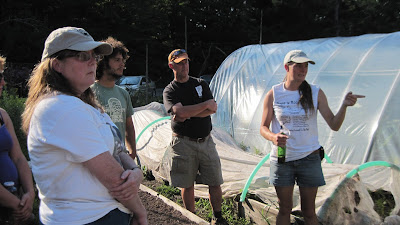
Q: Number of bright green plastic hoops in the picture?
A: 3